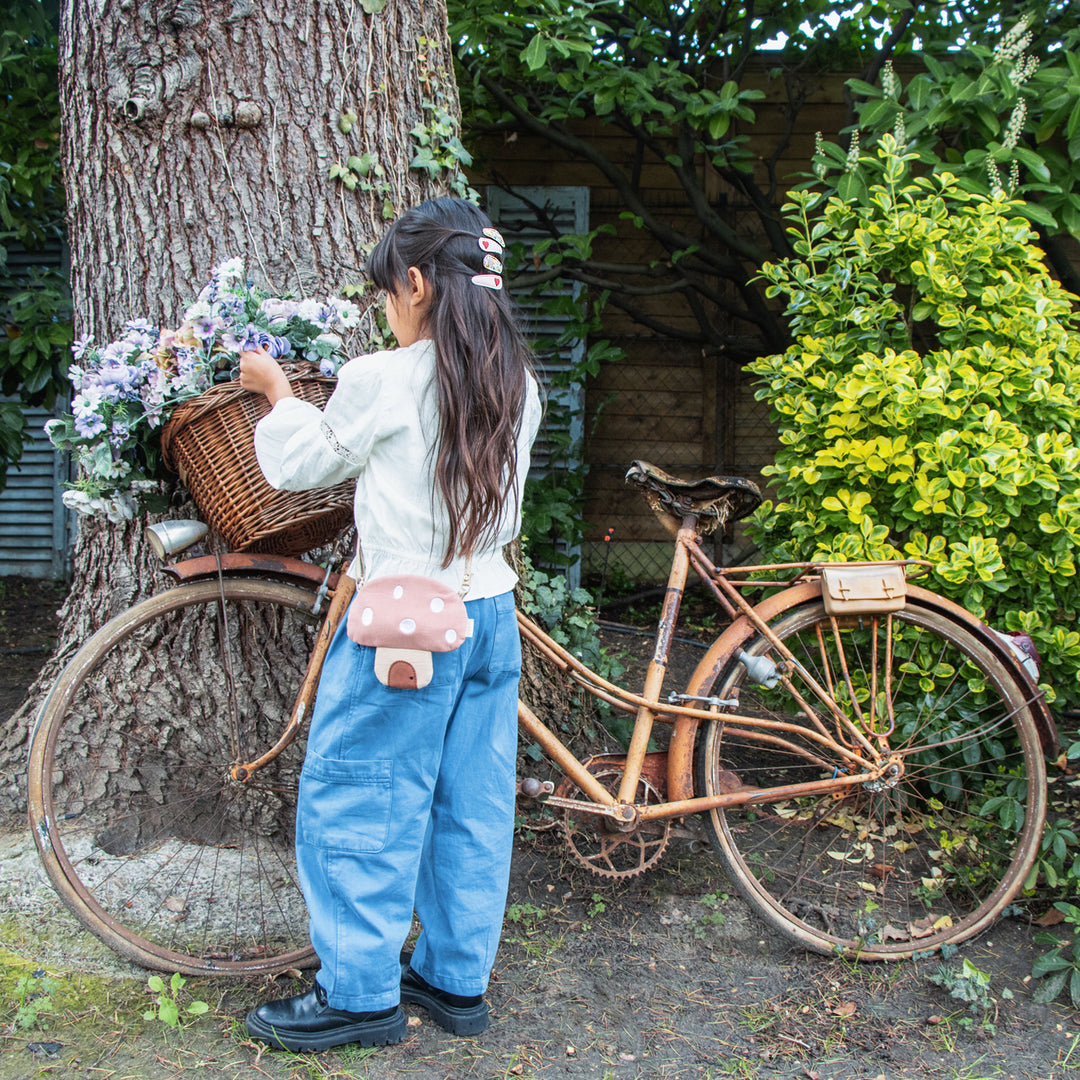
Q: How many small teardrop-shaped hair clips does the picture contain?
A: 4